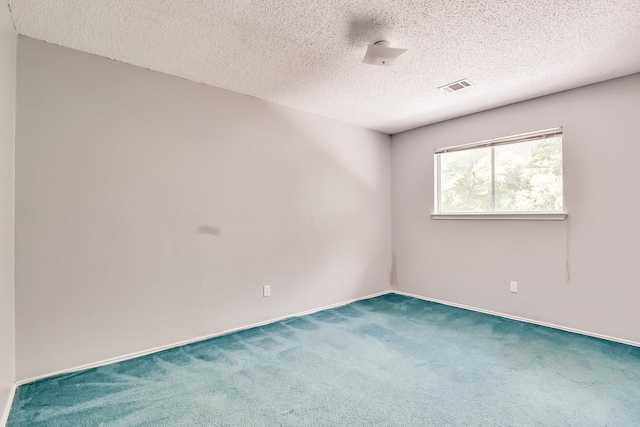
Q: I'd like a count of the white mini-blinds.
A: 1